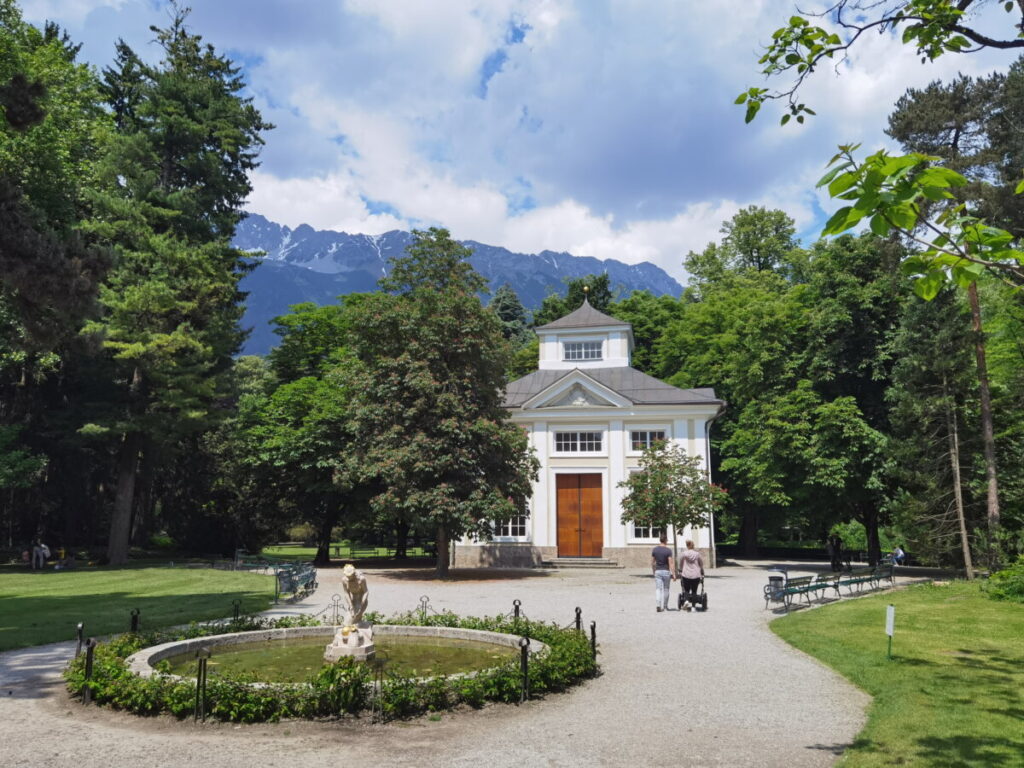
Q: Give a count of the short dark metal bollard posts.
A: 12